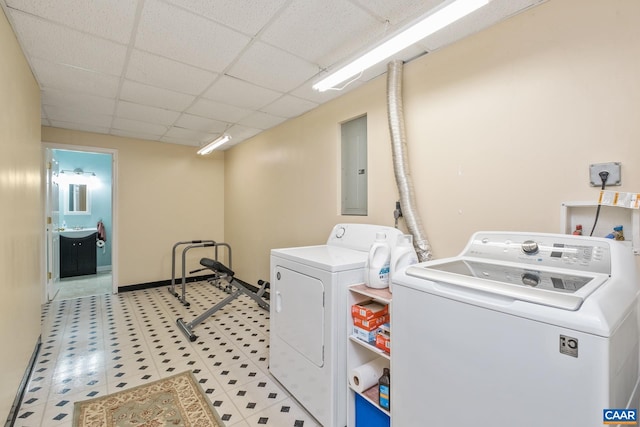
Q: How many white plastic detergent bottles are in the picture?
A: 2